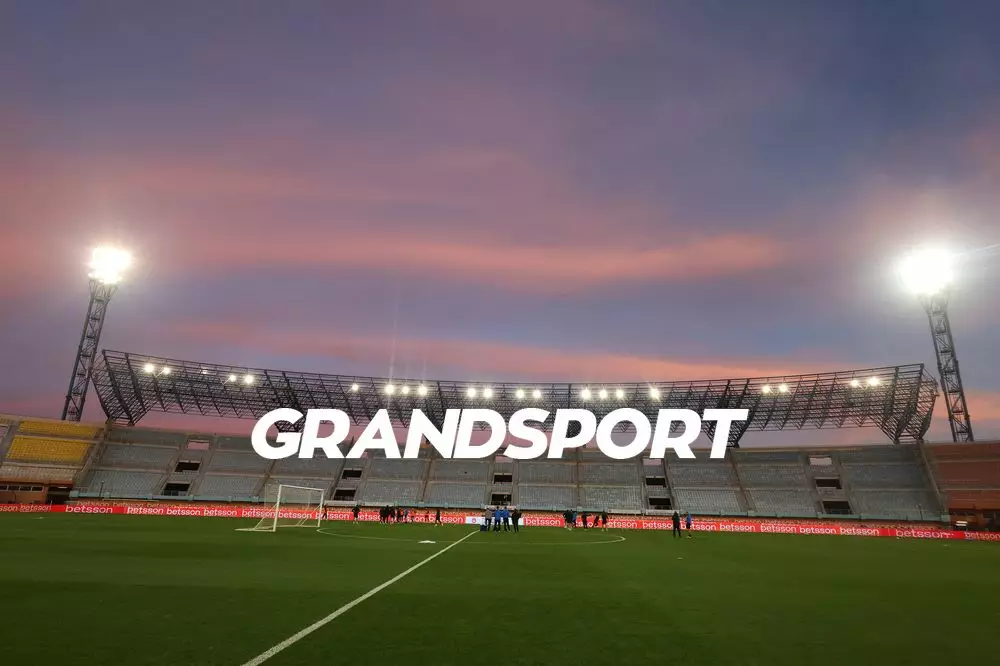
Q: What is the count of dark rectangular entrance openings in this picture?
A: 10